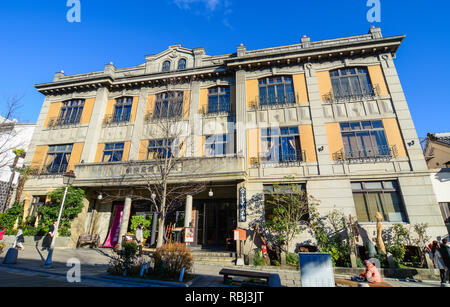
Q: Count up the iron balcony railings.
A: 9